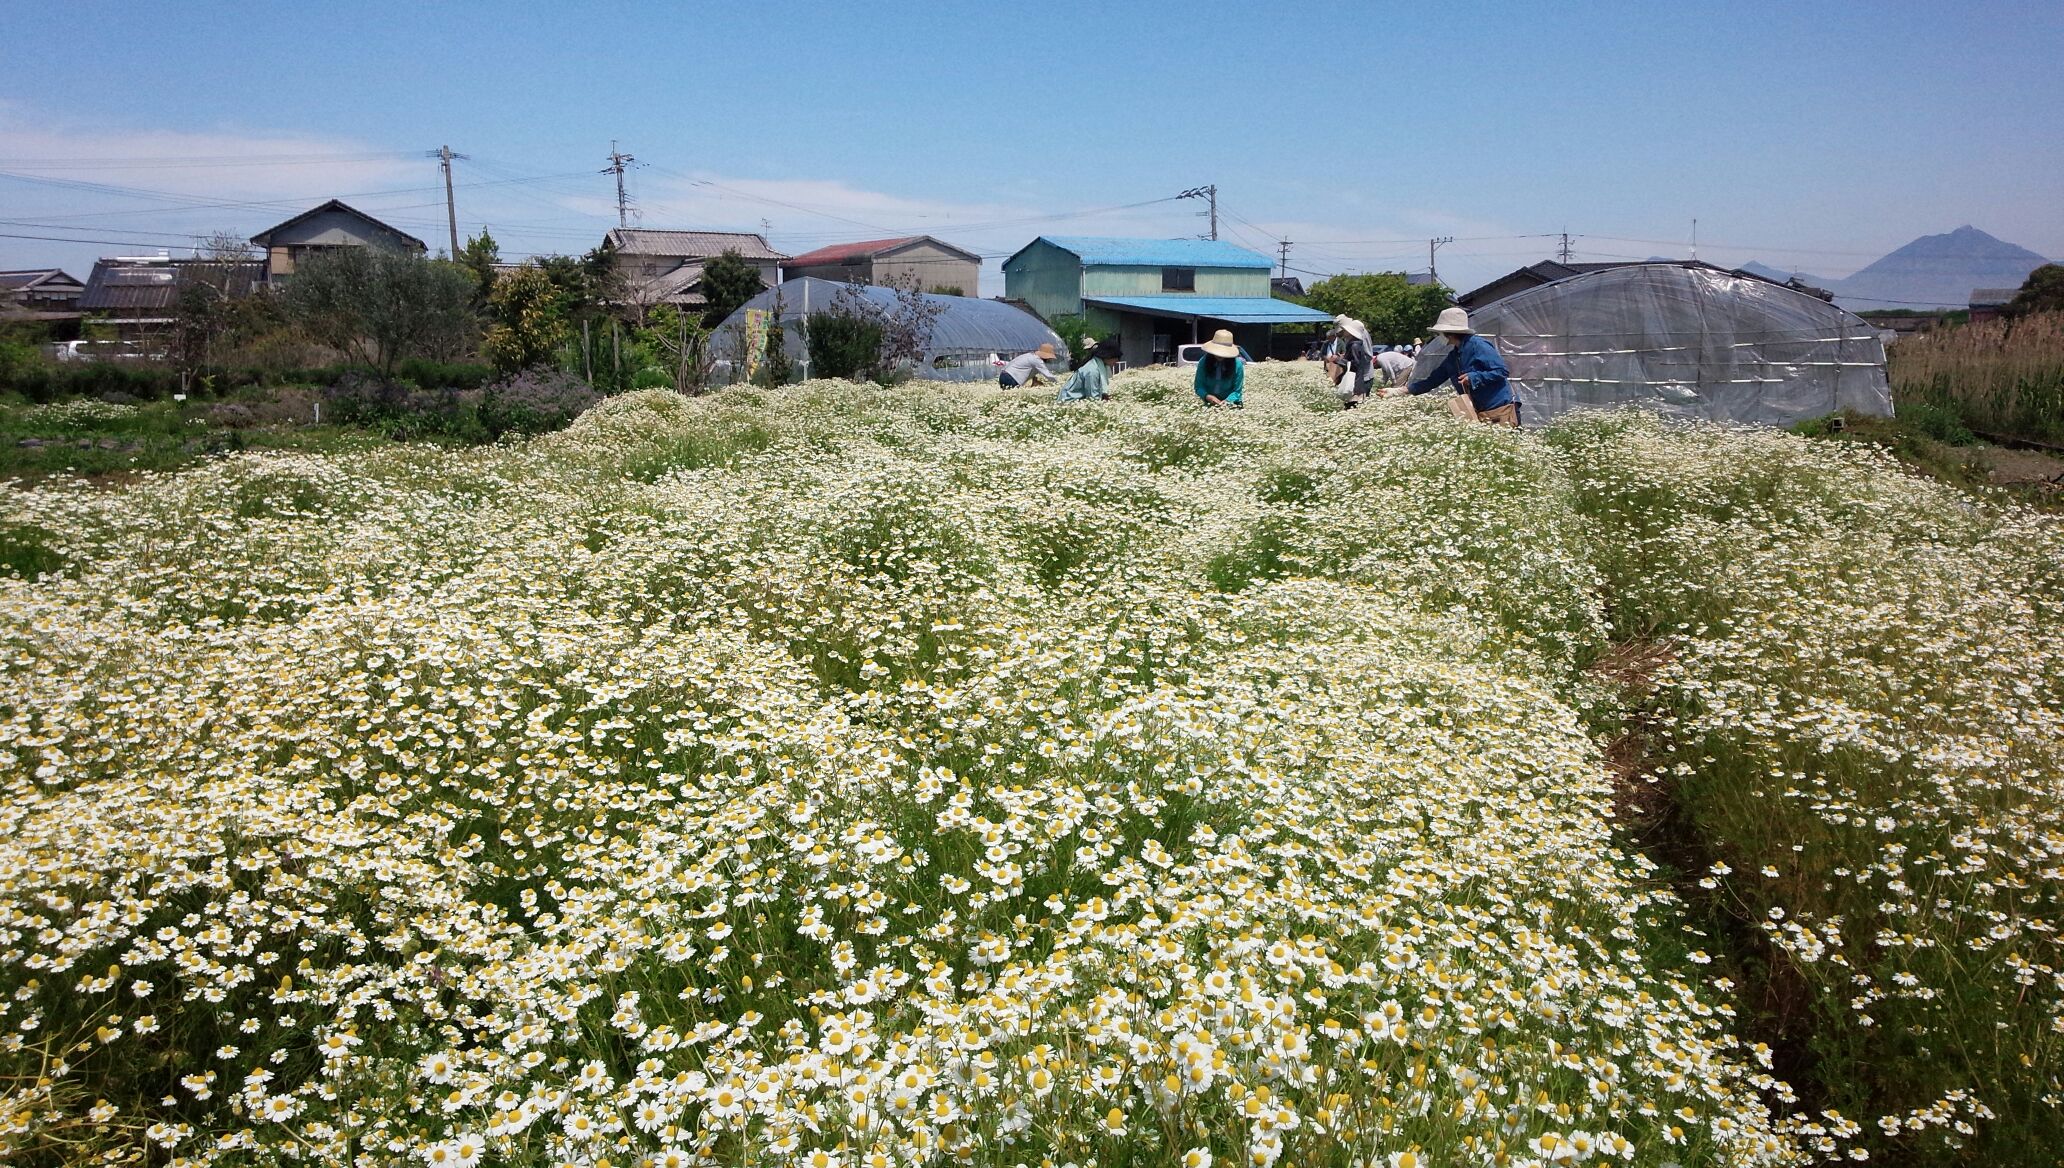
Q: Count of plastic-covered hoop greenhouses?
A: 2